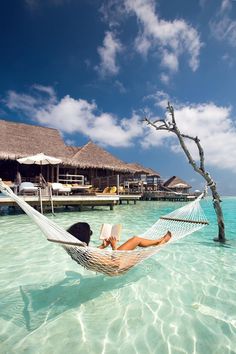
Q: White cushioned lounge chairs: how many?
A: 2